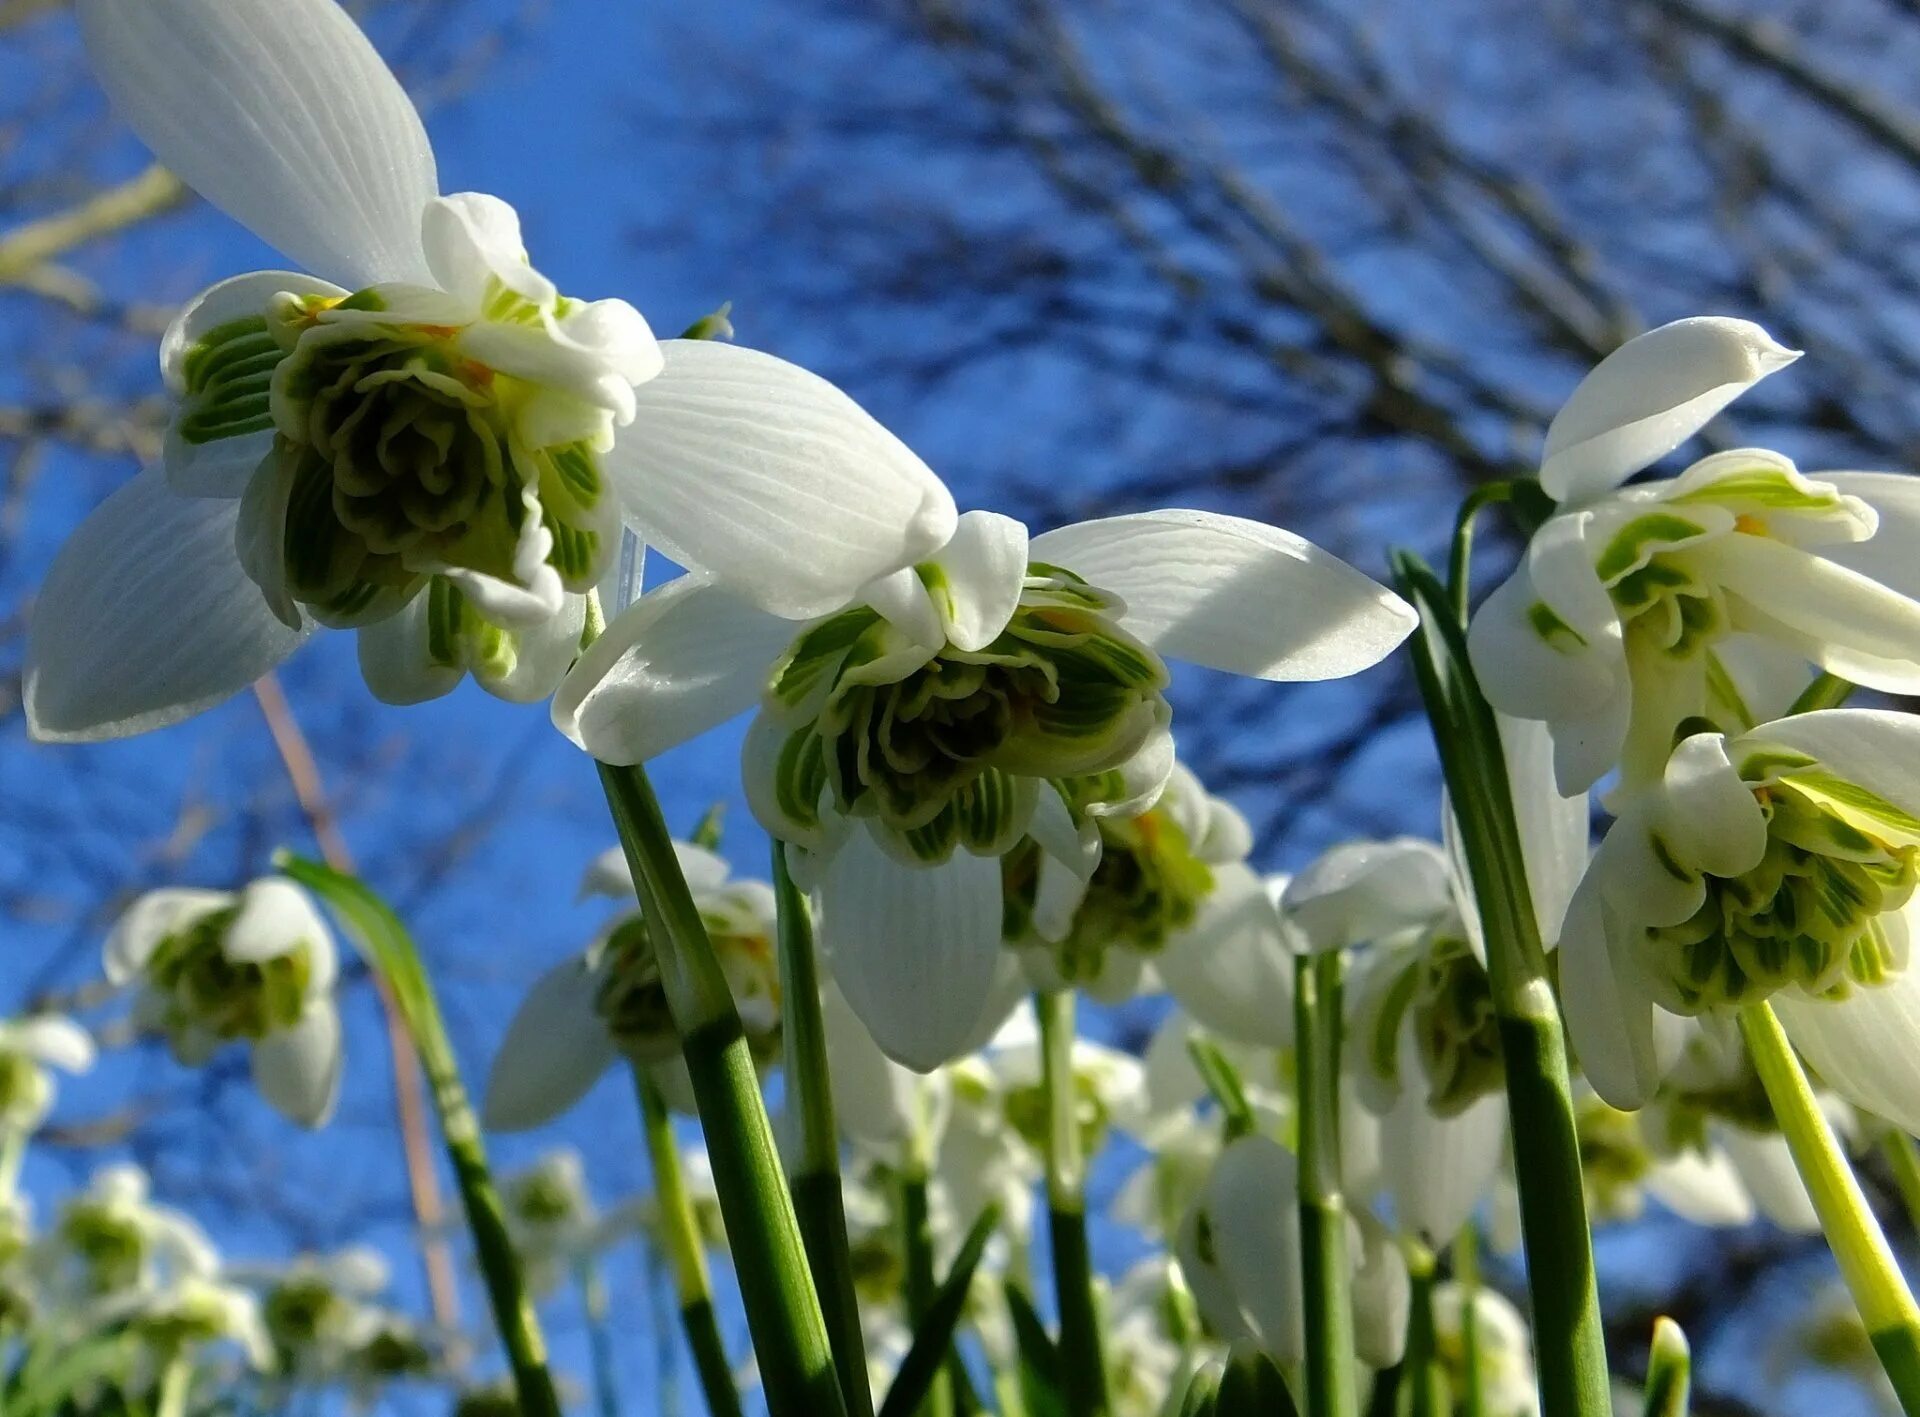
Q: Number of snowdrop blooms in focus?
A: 4